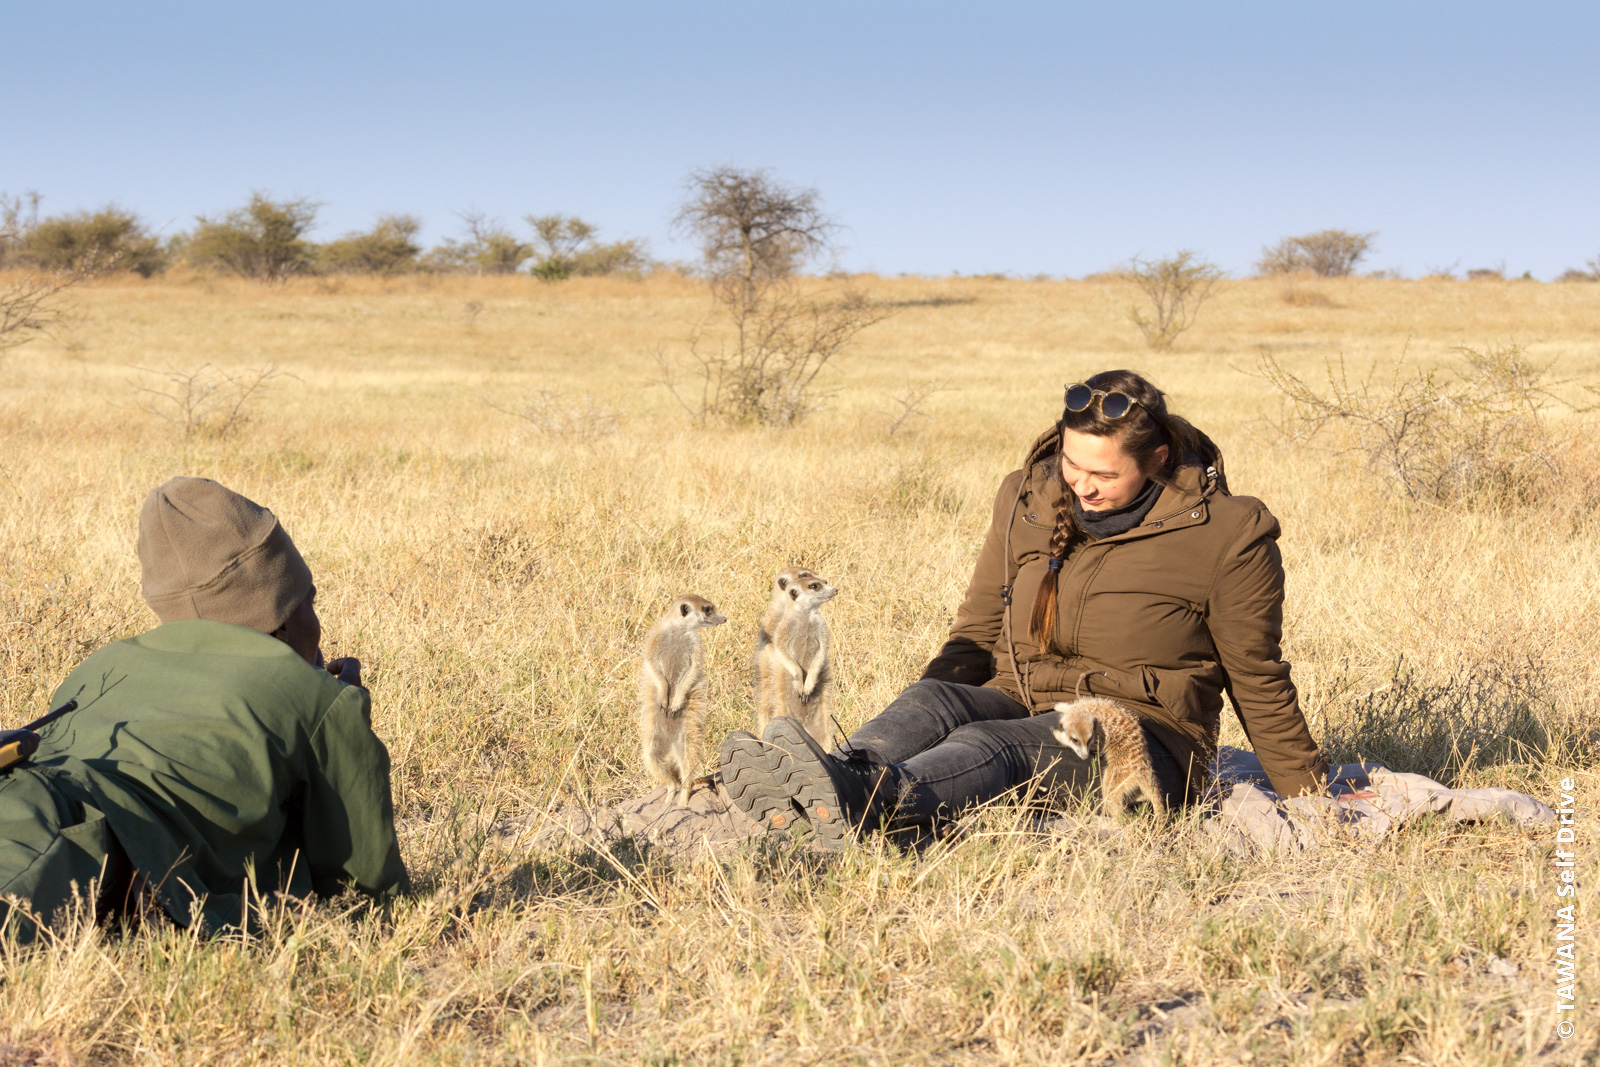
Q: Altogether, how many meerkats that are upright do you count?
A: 3